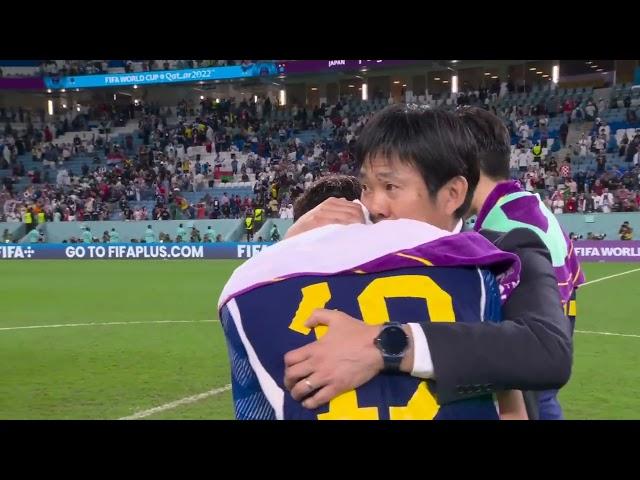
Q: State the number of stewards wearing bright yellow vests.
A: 5